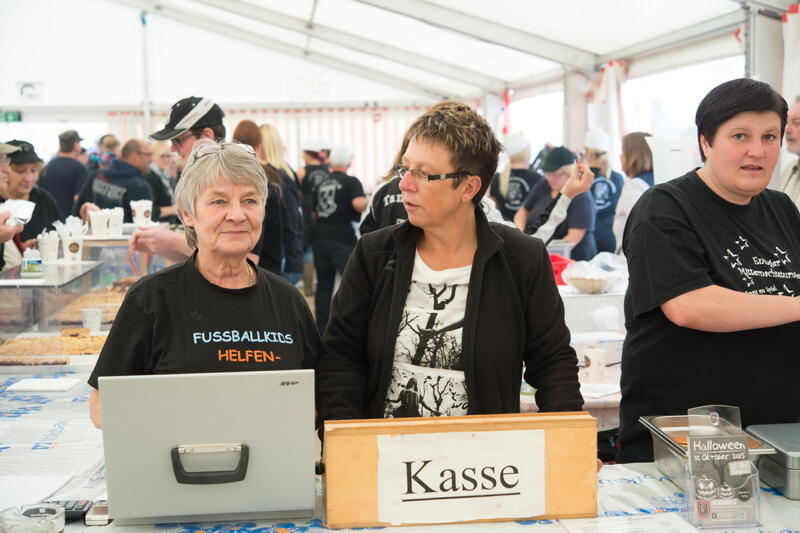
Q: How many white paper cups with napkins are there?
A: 5